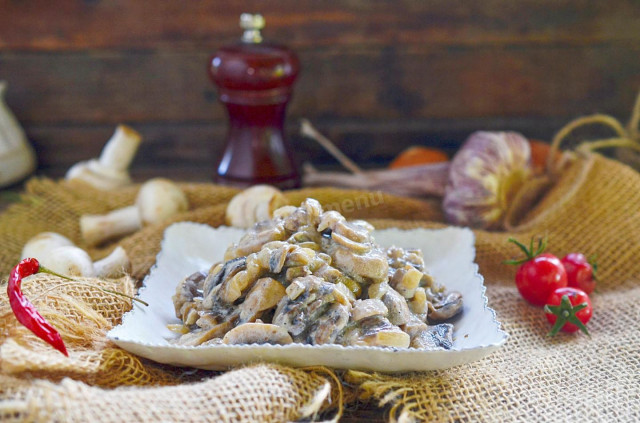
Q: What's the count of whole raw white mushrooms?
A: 5